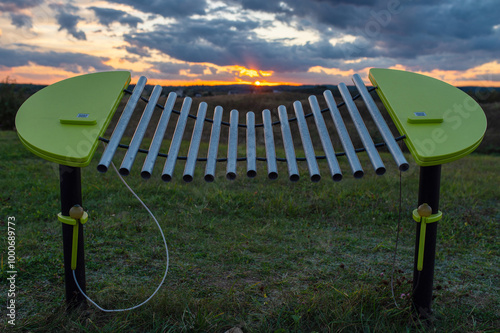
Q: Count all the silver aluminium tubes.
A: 15